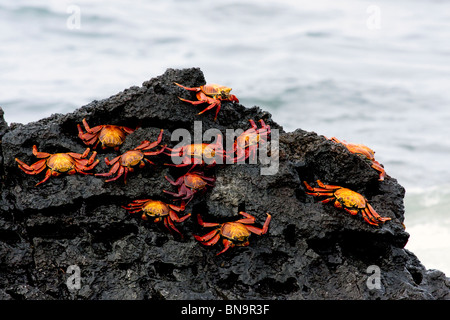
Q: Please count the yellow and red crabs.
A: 11